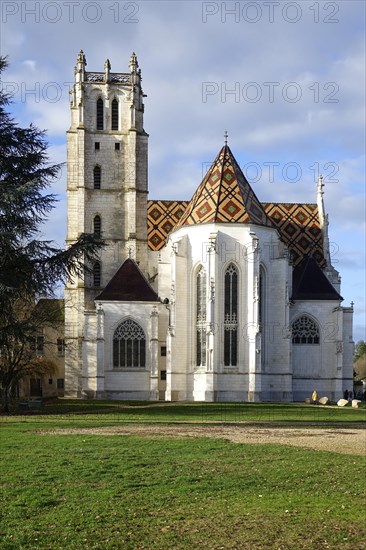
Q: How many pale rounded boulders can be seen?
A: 3